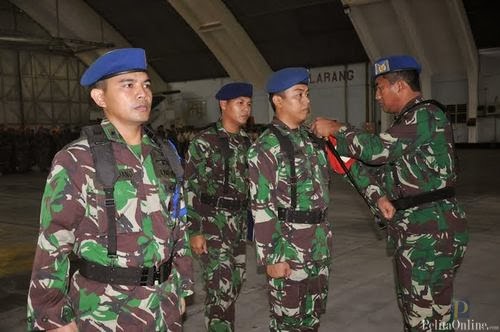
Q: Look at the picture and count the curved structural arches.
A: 3